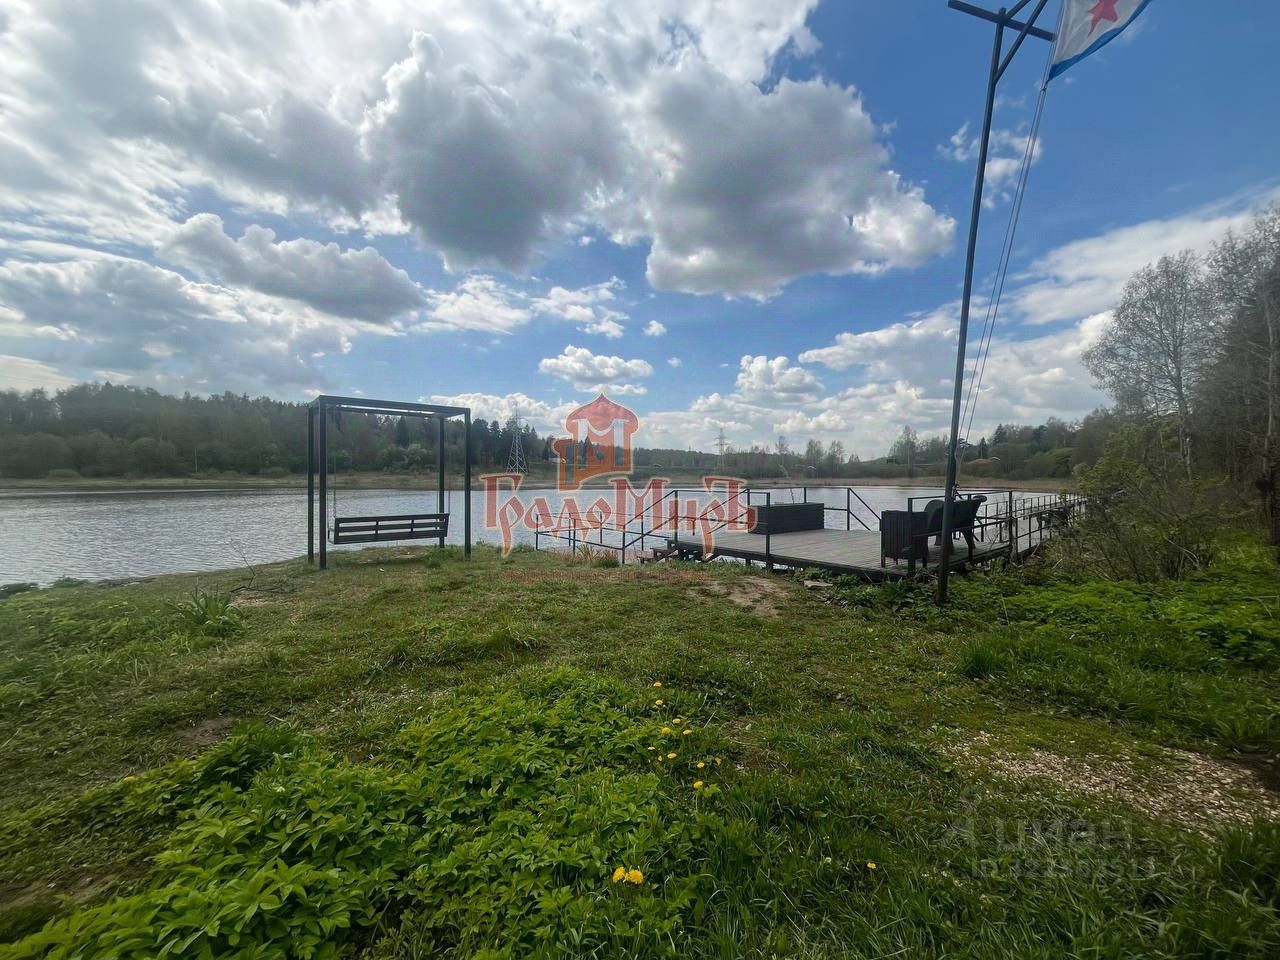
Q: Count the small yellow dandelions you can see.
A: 14